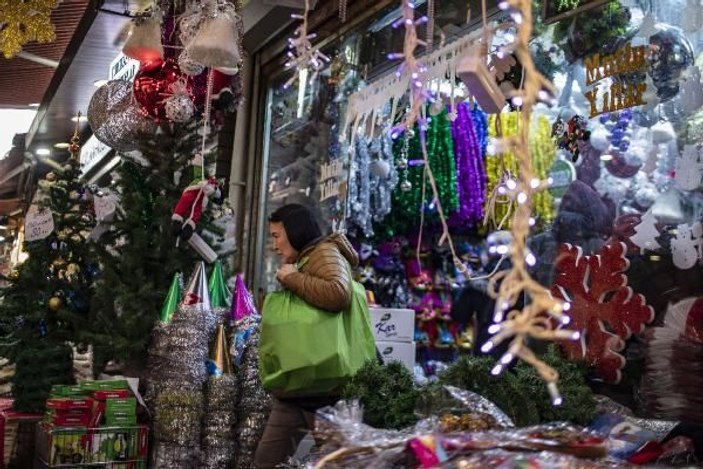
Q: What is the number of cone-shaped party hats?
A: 5